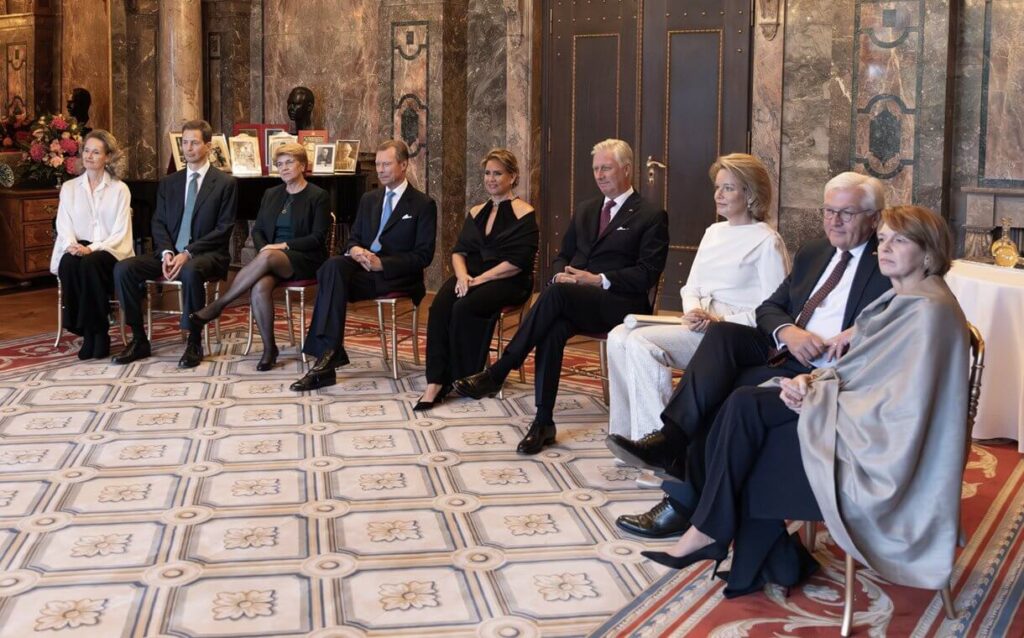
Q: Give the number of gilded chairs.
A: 9